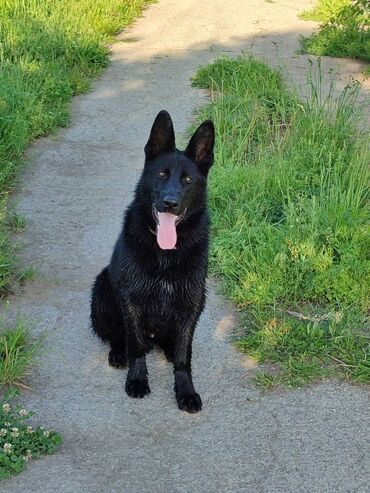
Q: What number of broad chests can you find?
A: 1